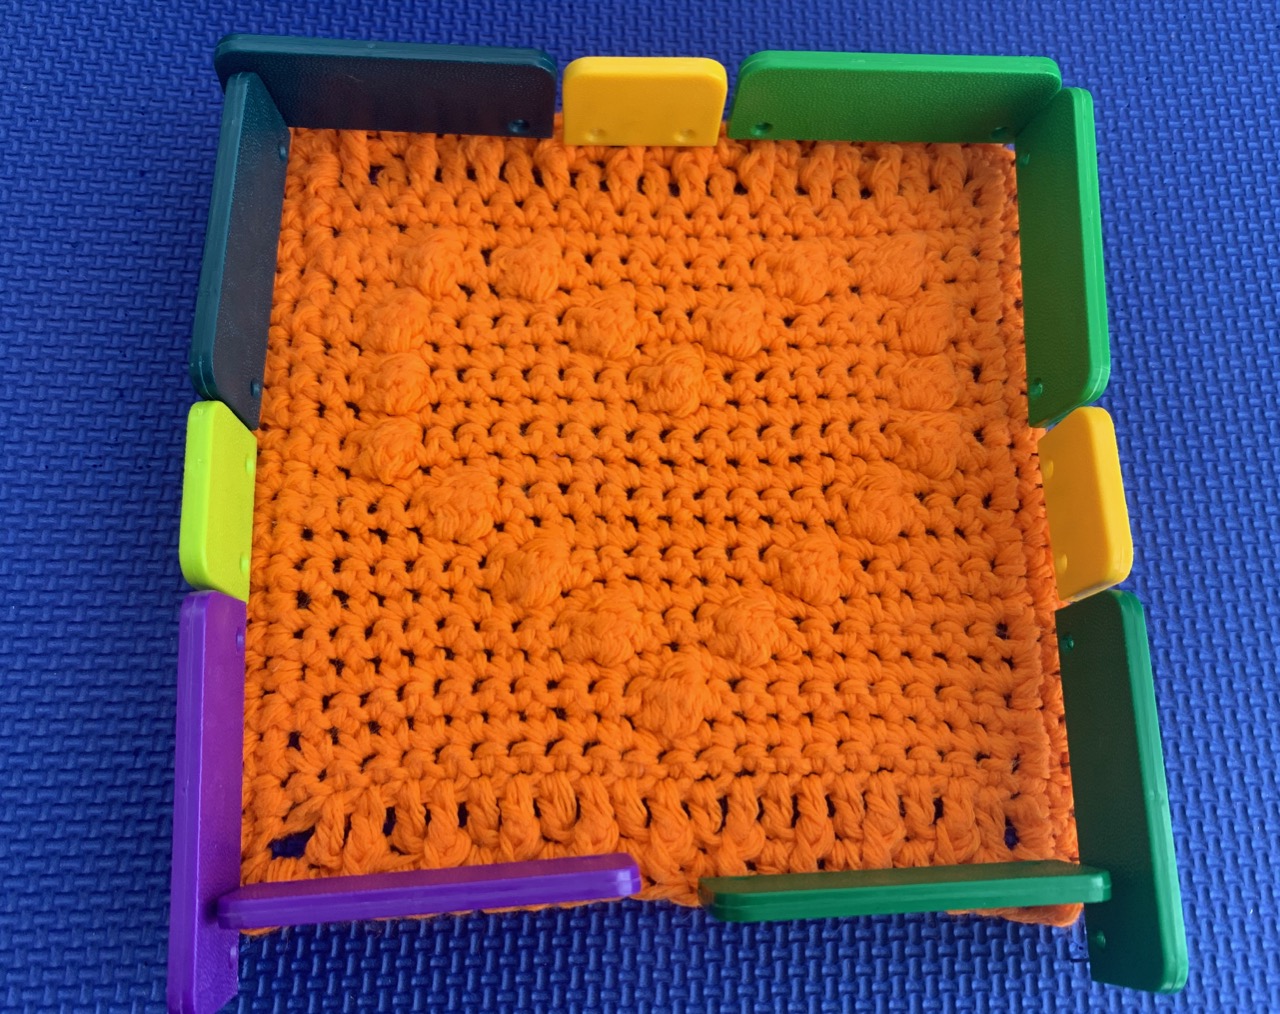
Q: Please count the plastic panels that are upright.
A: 11